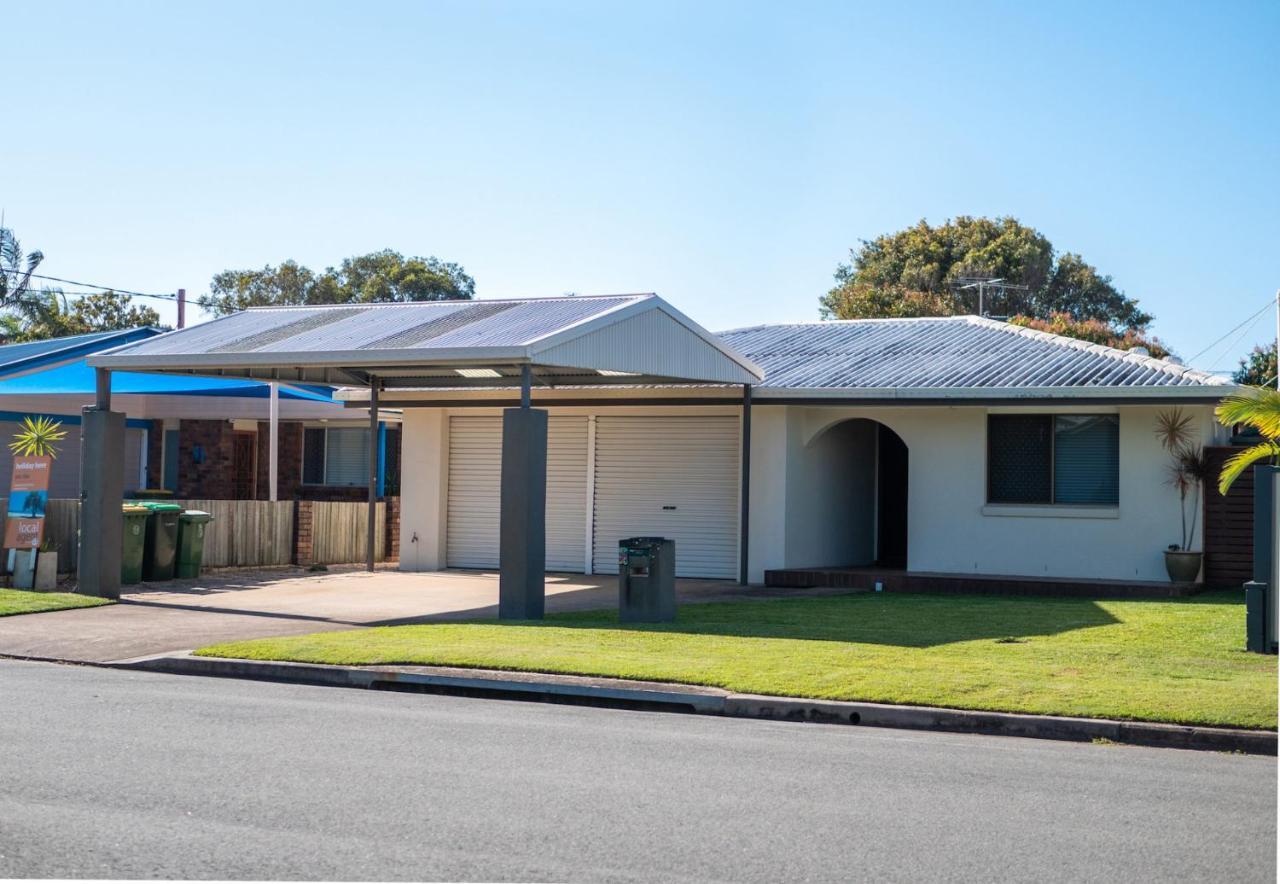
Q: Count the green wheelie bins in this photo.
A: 3